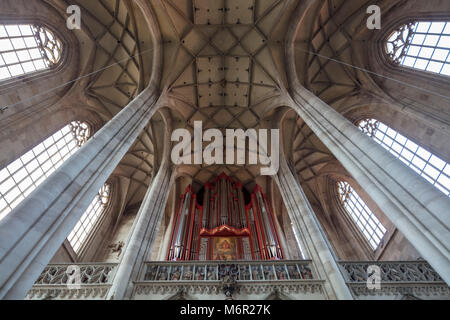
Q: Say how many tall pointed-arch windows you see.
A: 6